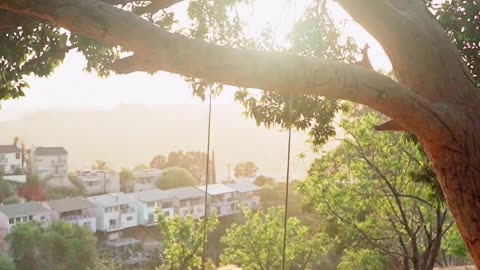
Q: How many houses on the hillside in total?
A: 11